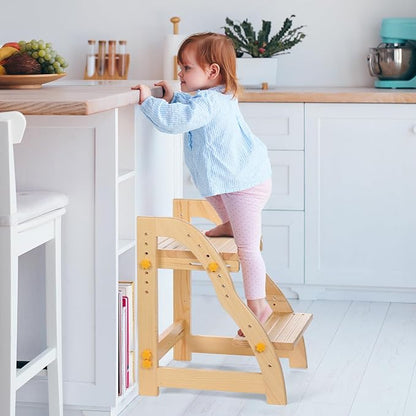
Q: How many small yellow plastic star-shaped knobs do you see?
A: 5